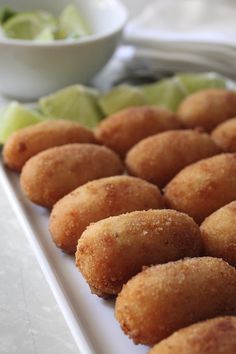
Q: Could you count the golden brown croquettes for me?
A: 12